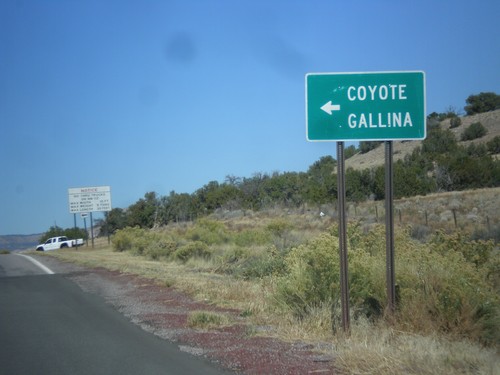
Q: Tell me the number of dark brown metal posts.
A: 2